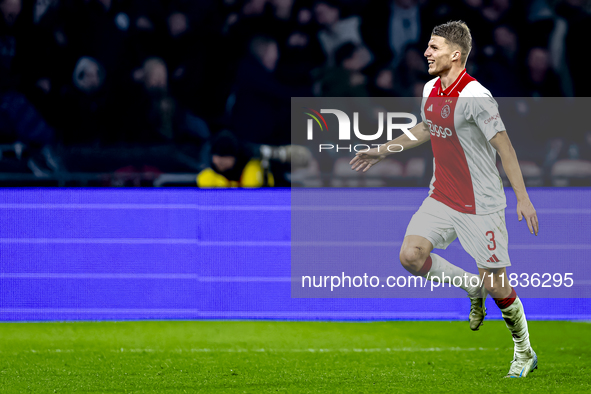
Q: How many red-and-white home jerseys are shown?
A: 1